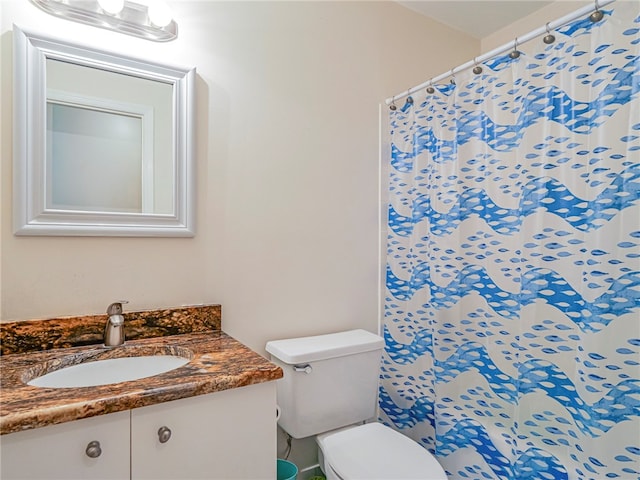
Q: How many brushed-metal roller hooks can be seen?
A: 8